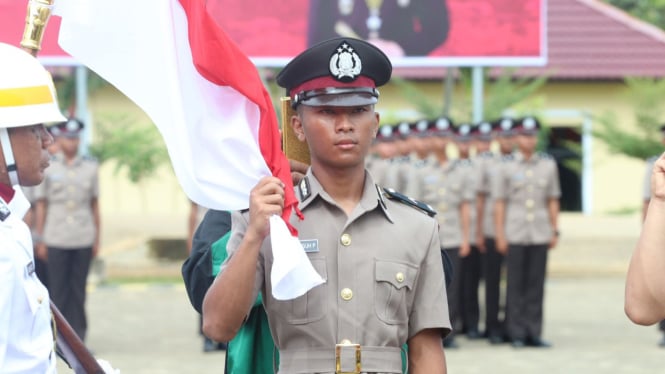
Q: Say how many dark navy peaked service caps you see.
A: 11